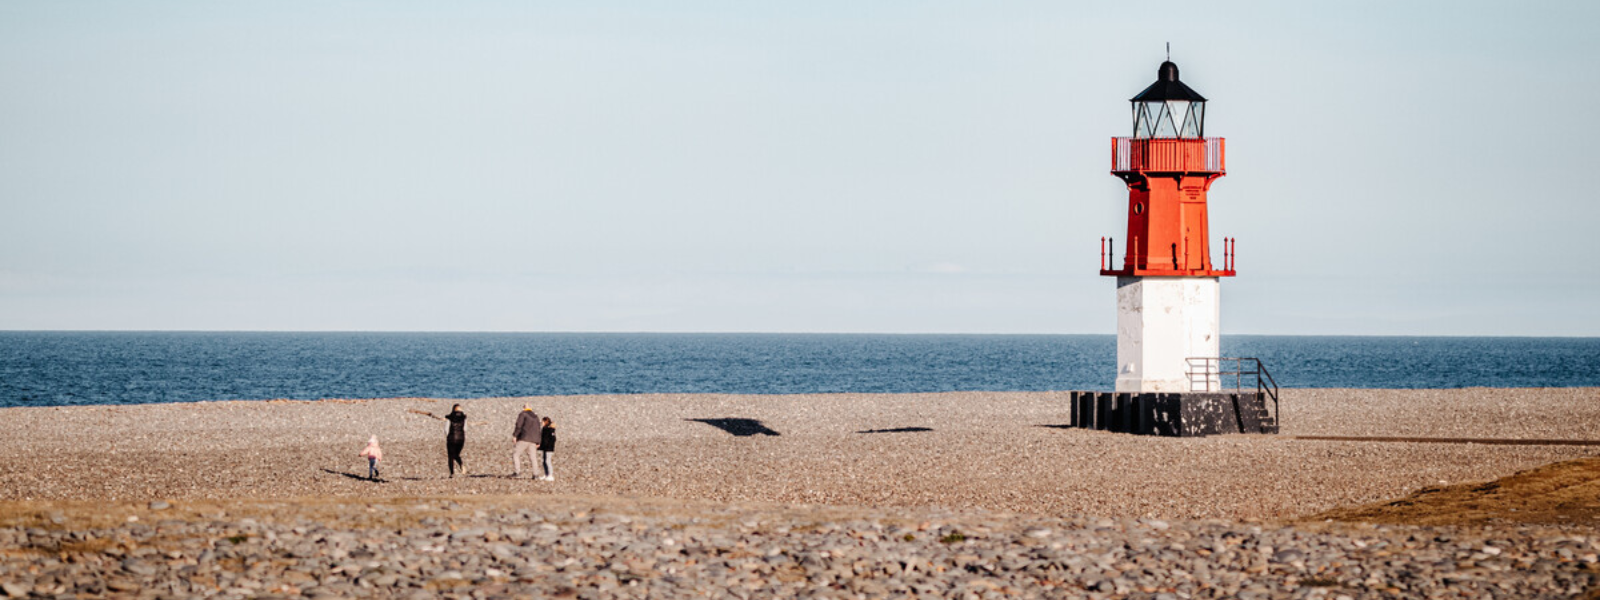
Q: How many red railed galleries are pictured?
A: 2